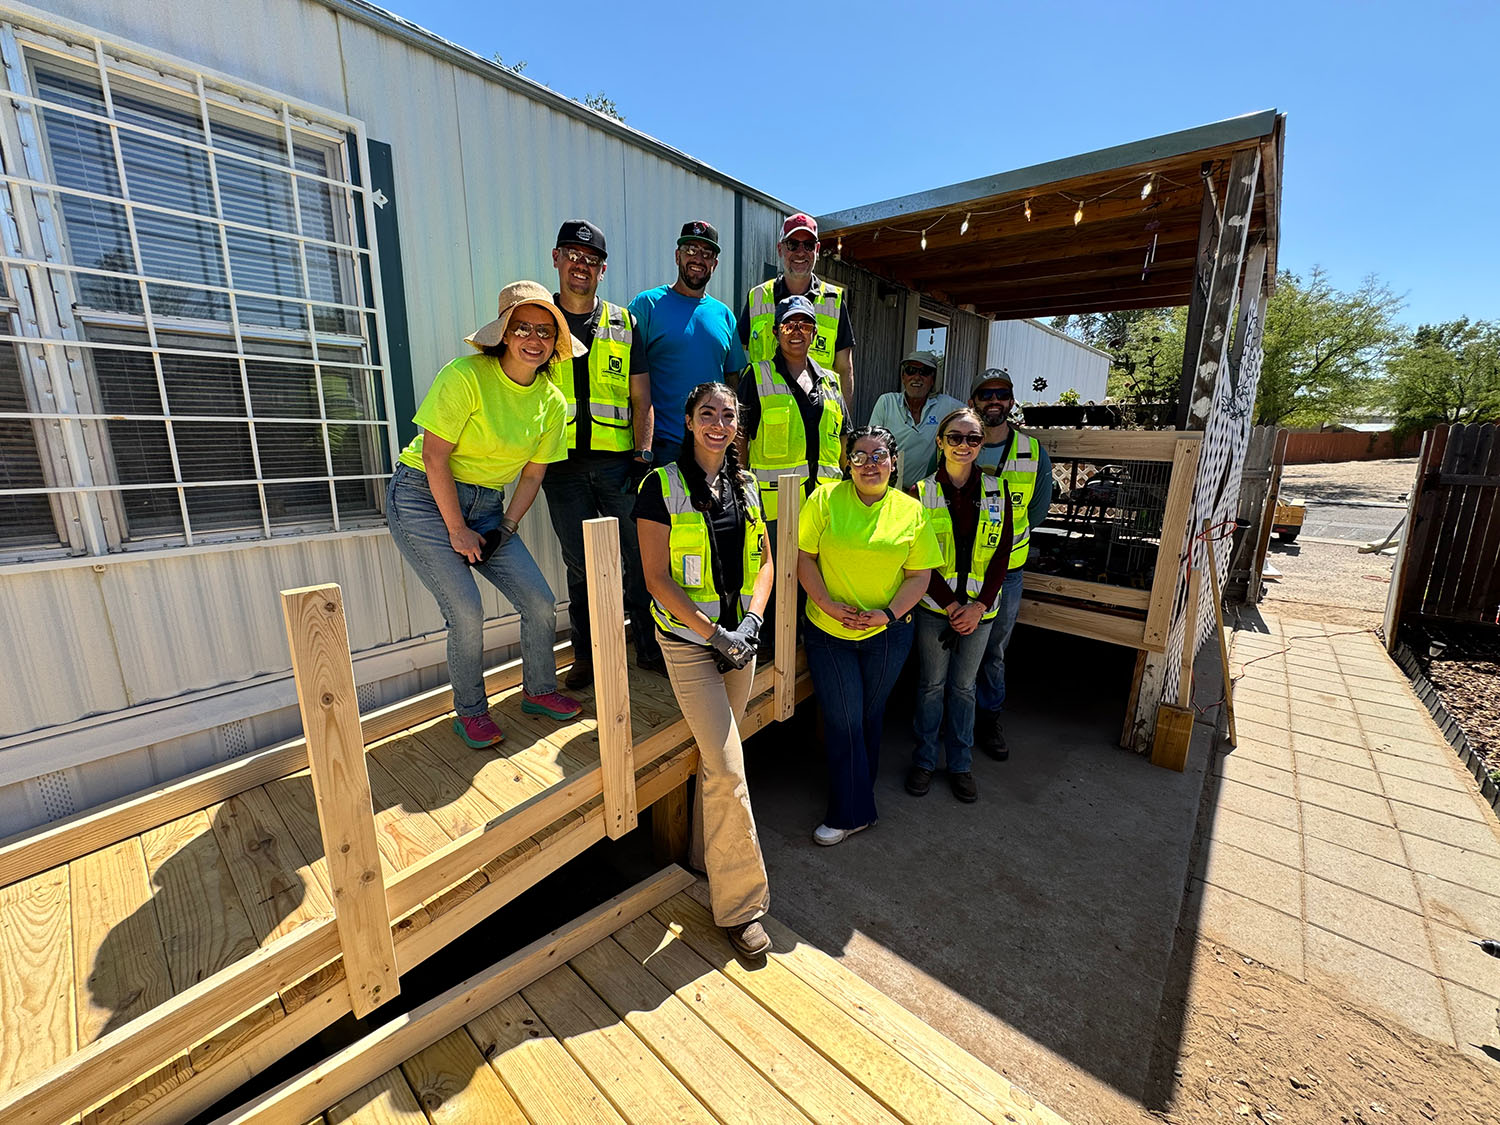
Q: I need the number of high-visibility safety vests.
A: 6